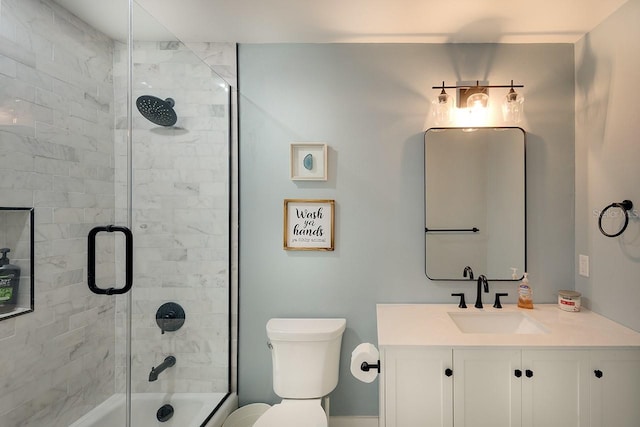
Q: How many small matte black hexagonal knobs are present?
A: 4